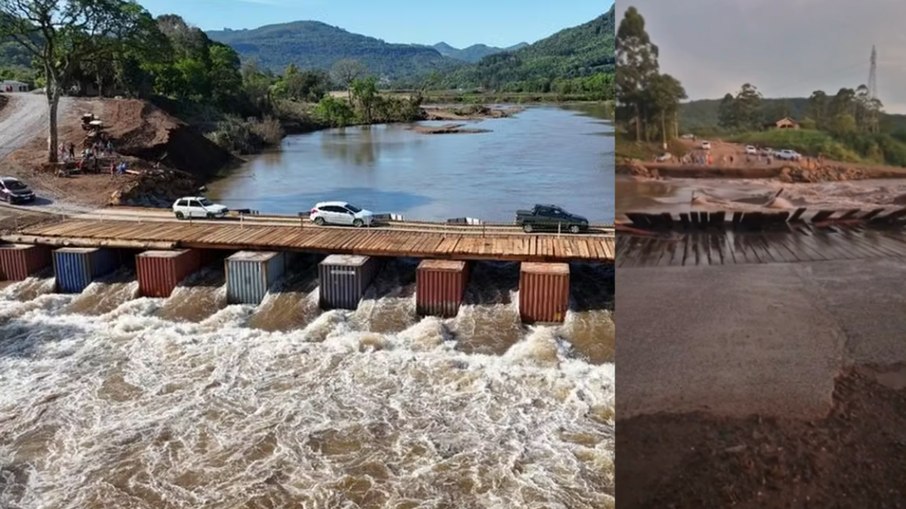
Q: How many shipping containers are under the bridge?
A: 7